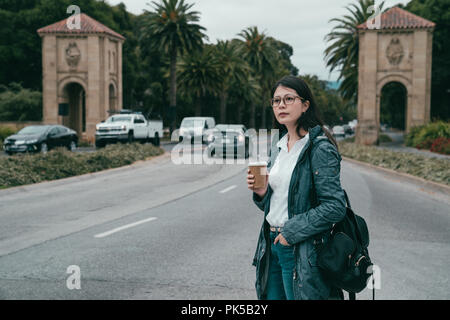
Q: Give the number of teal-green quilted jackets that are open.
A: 1